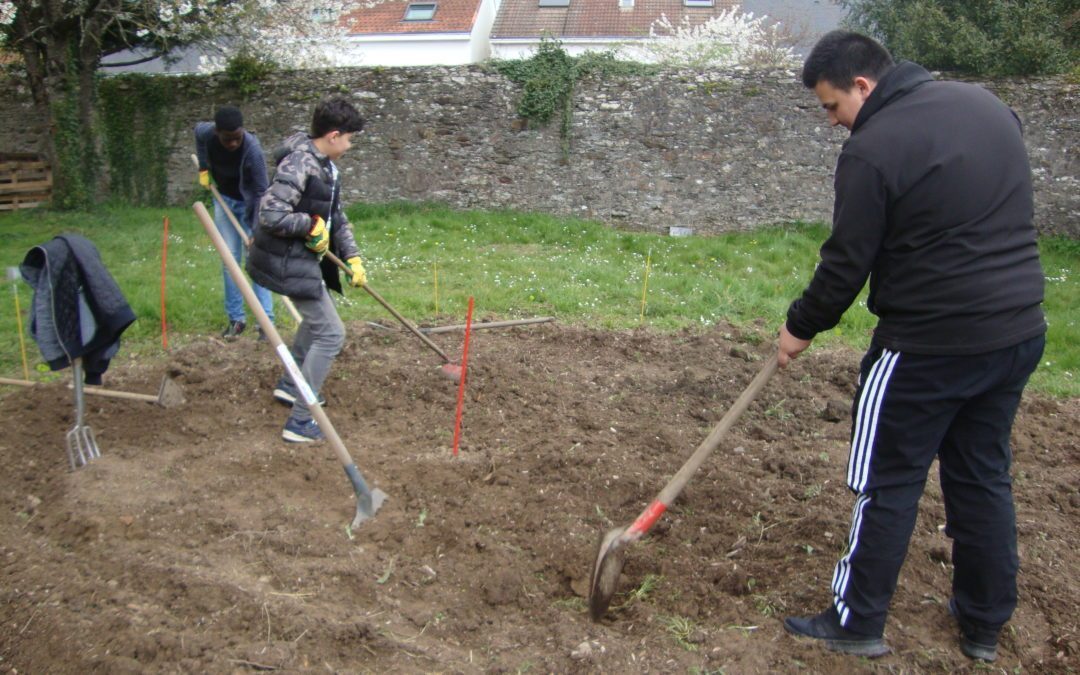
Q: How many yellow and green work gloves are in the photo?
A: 3